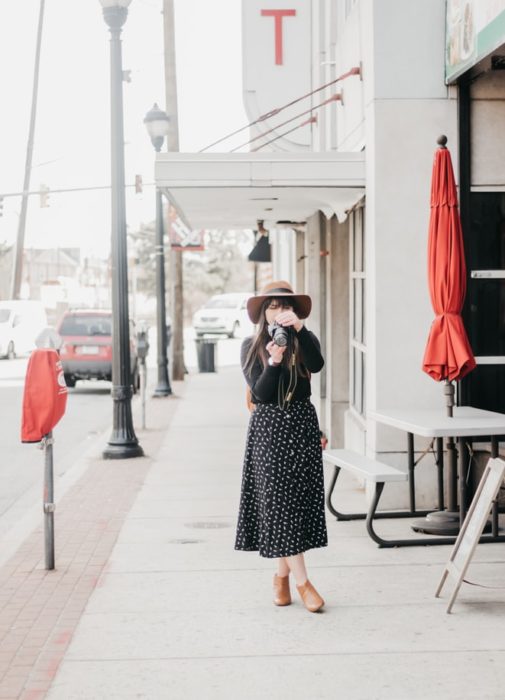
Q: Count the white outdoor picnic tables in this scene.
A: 1